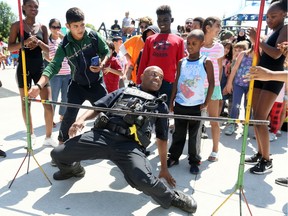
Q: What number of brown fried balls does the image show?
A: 0